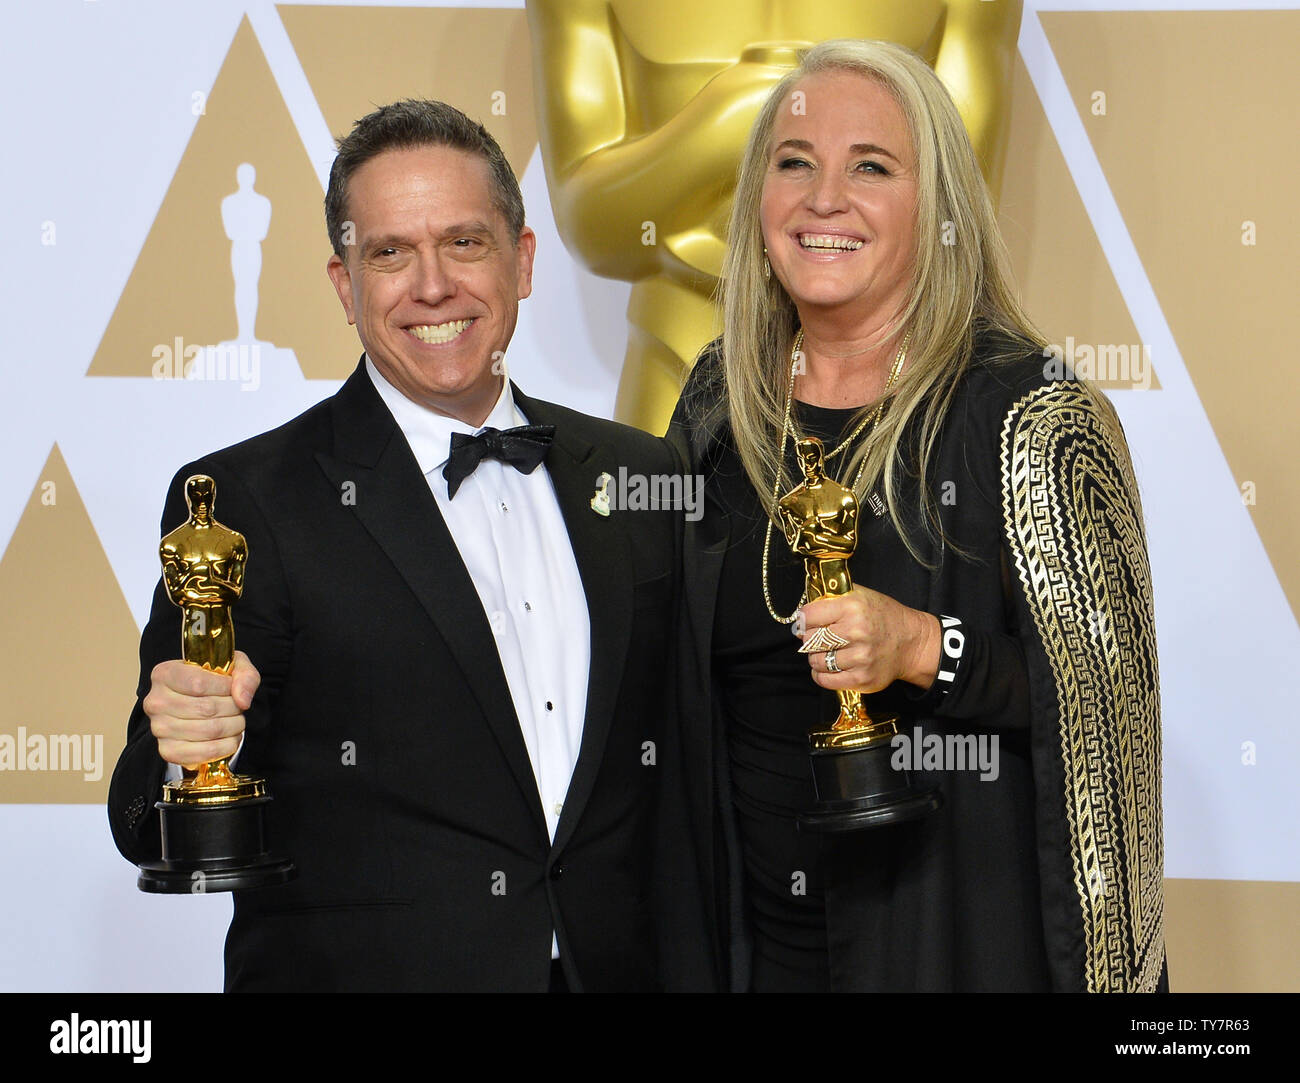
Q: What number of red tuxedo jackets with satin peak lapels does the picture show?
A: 0